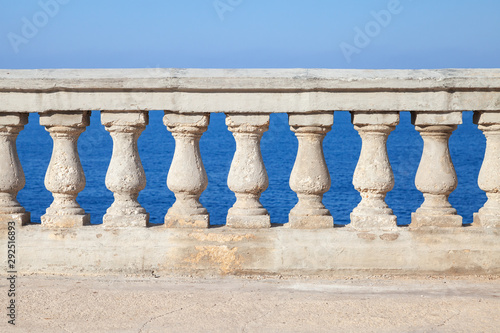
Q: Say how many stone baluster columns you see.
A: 9